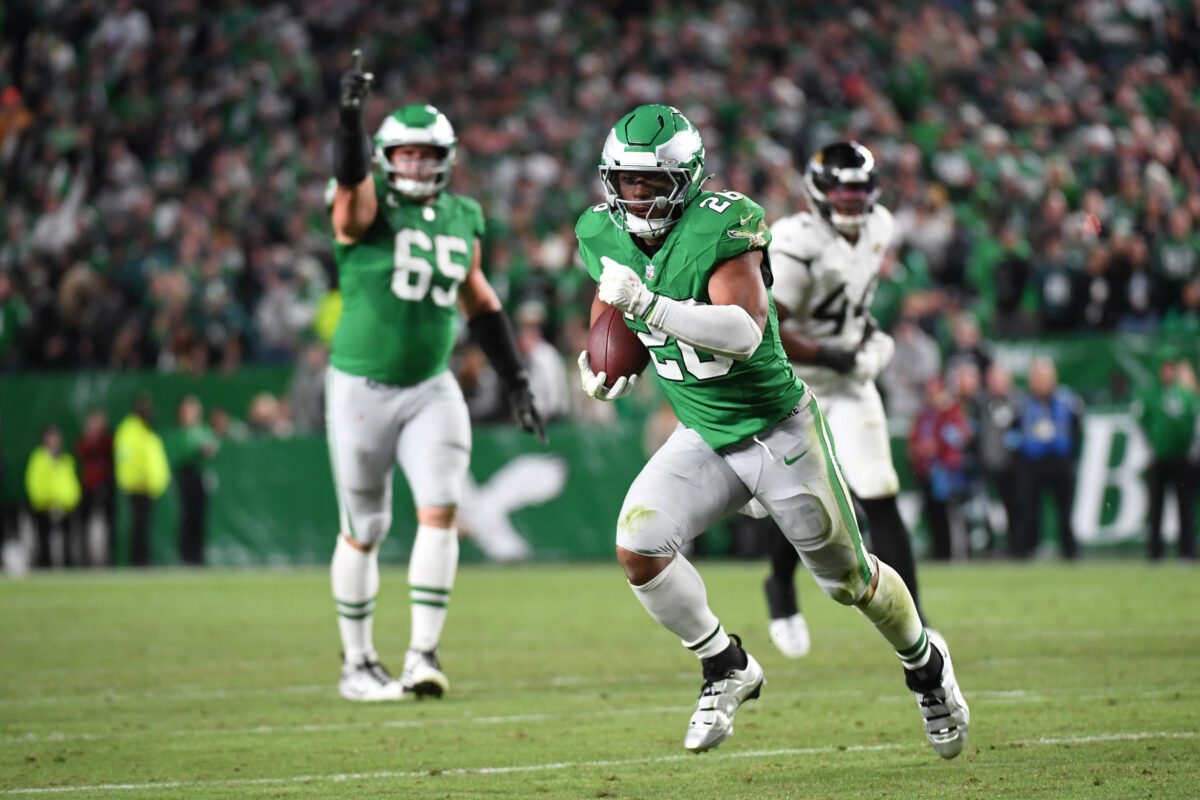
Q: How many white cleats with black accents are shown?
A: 4